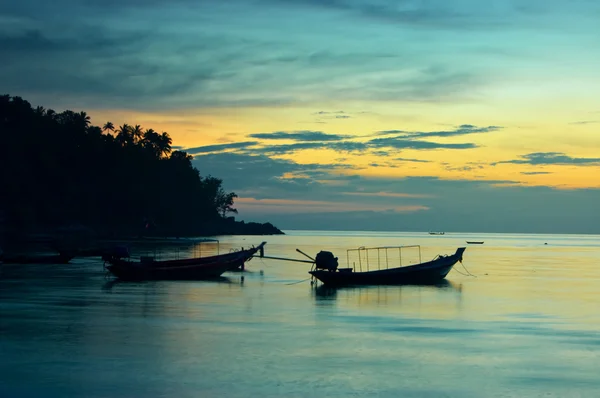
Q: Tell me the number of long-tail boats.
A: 2